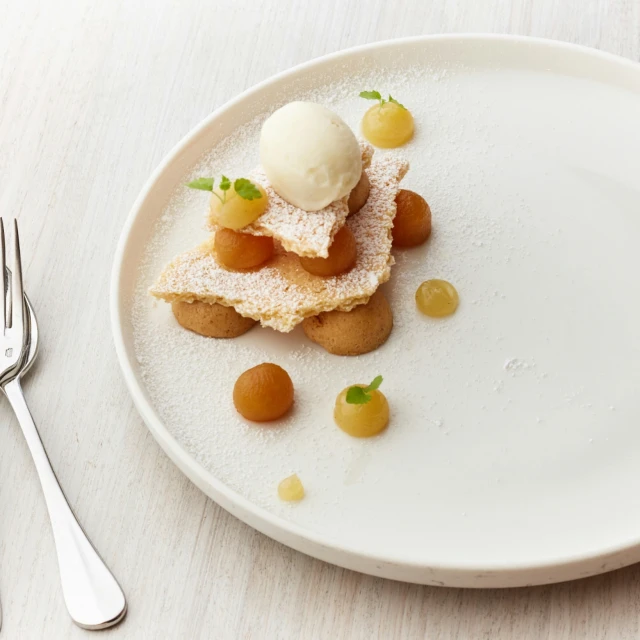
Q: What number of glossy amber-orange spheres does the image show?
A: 4